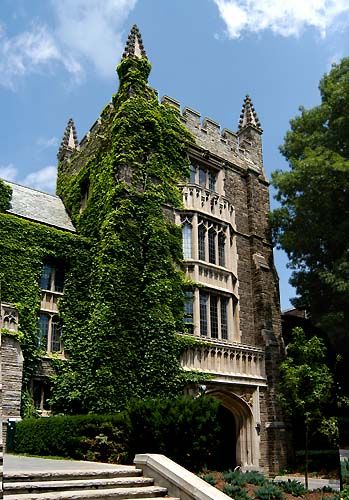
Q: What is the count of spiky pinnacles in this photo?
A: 3